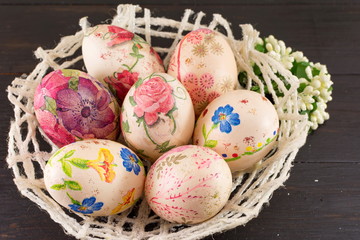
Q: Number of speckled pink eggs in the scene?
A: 1